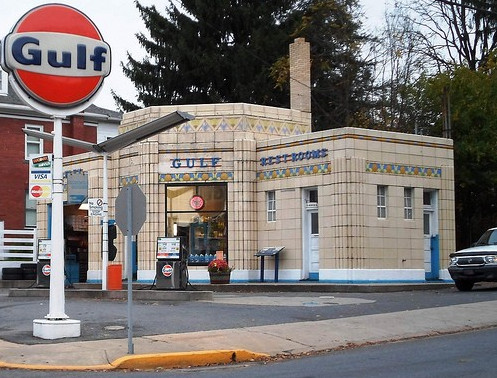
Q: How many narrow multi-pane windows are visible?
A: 3